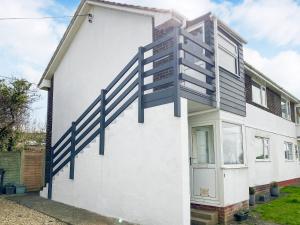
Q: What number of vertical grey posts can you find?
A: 5